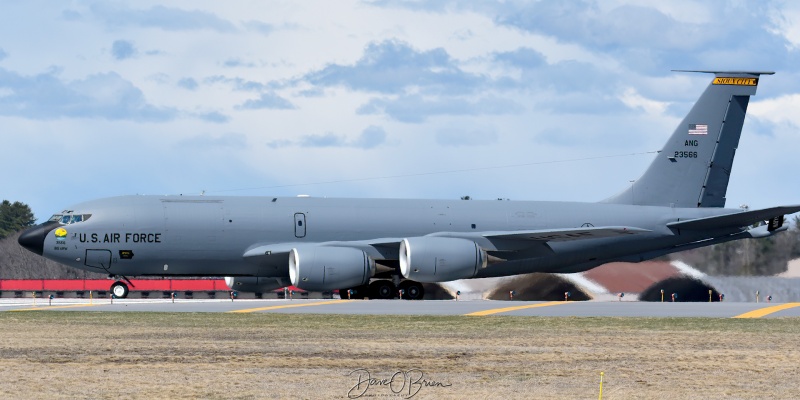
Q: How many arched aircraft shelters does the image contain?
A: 3